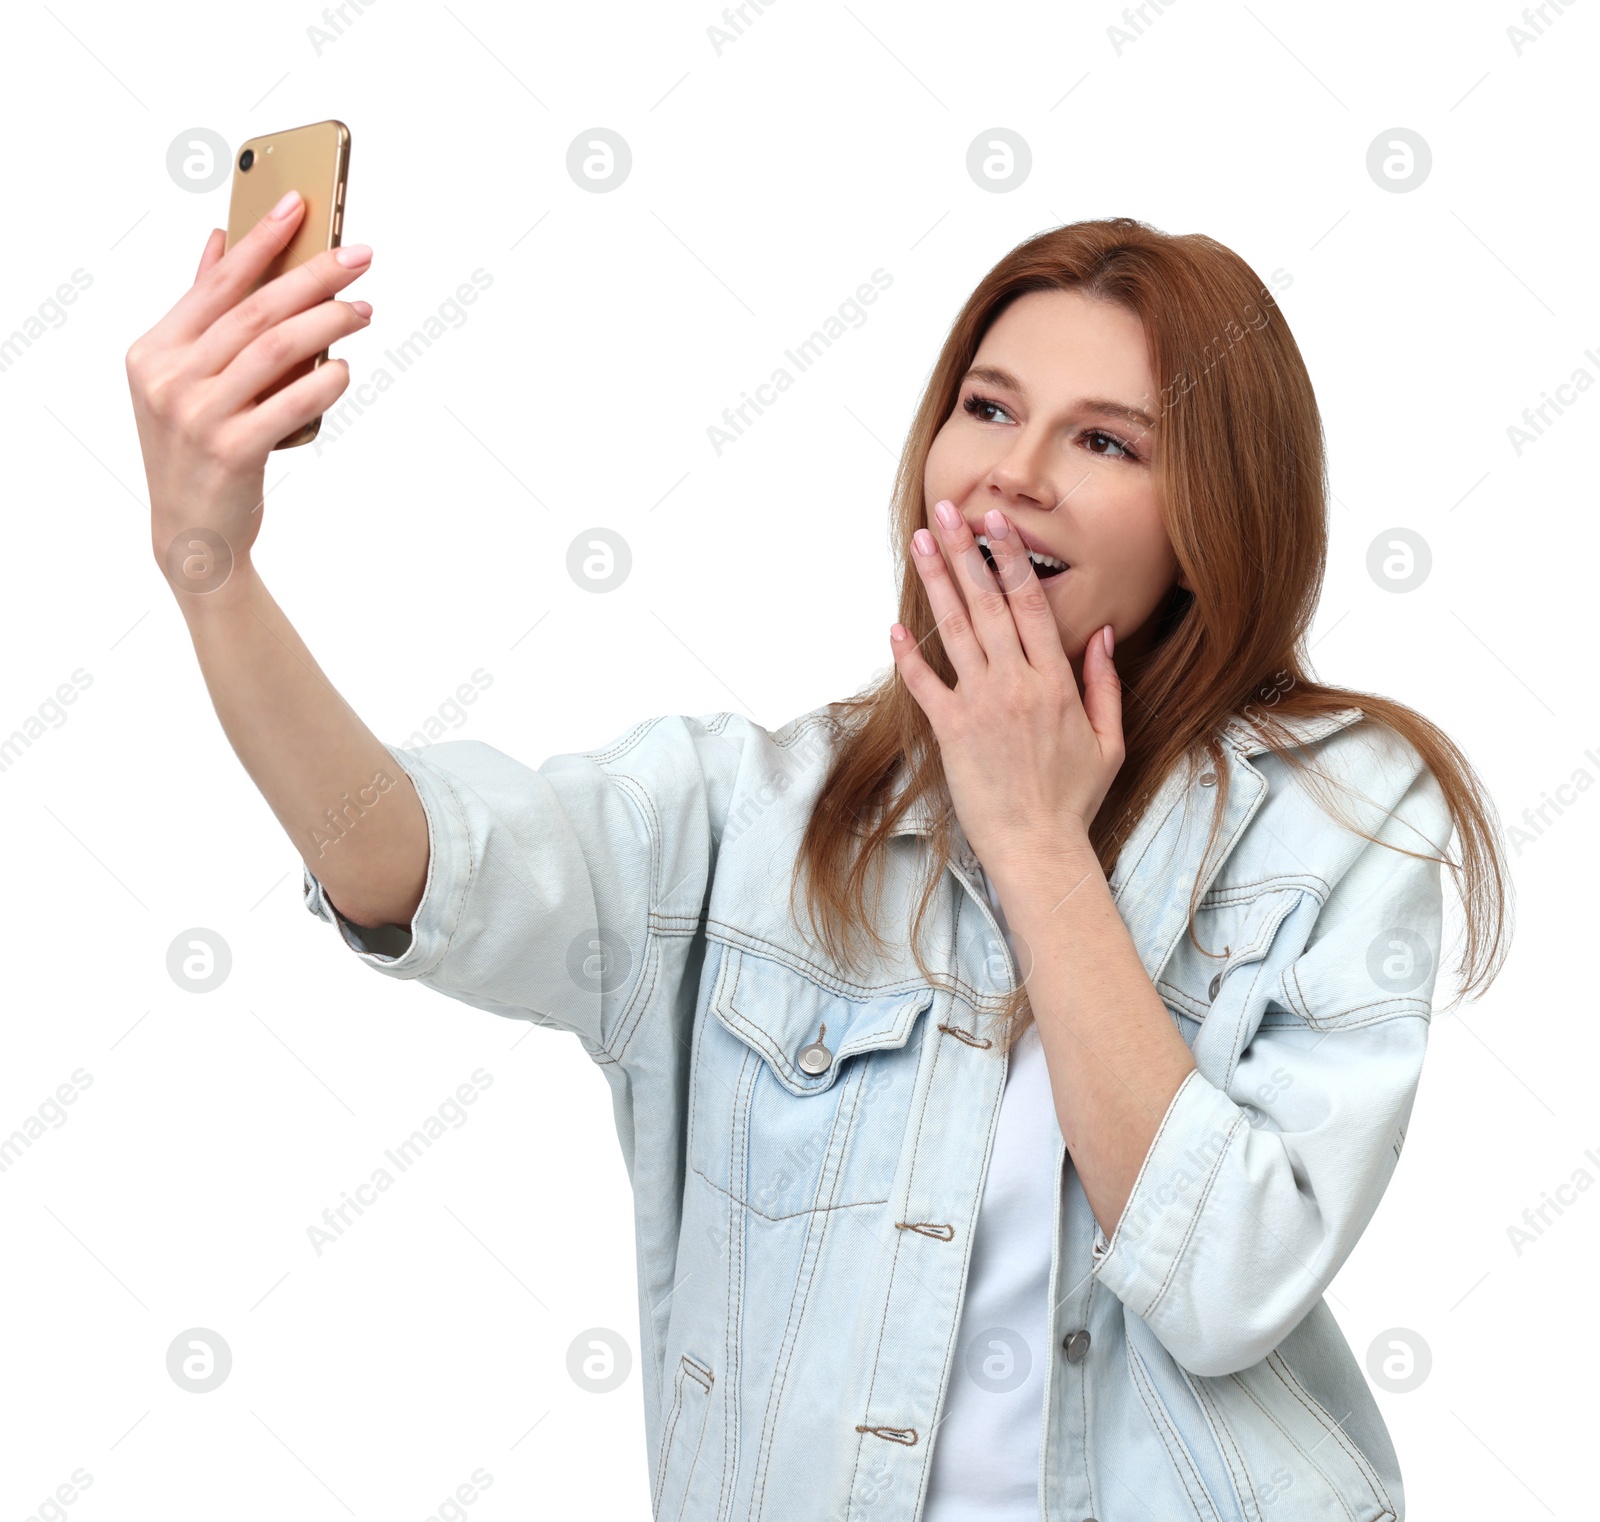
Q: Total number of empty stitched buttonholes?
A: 3